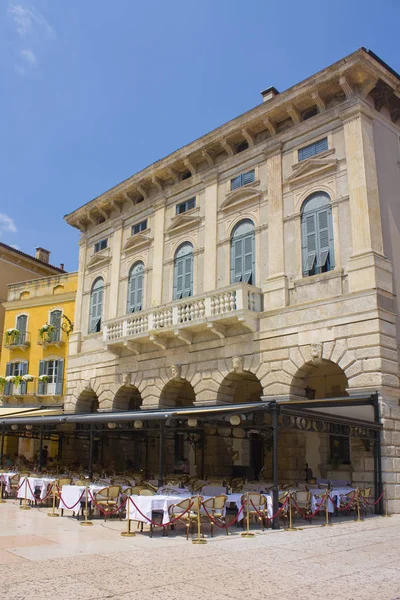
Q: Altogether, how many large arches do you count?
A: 5